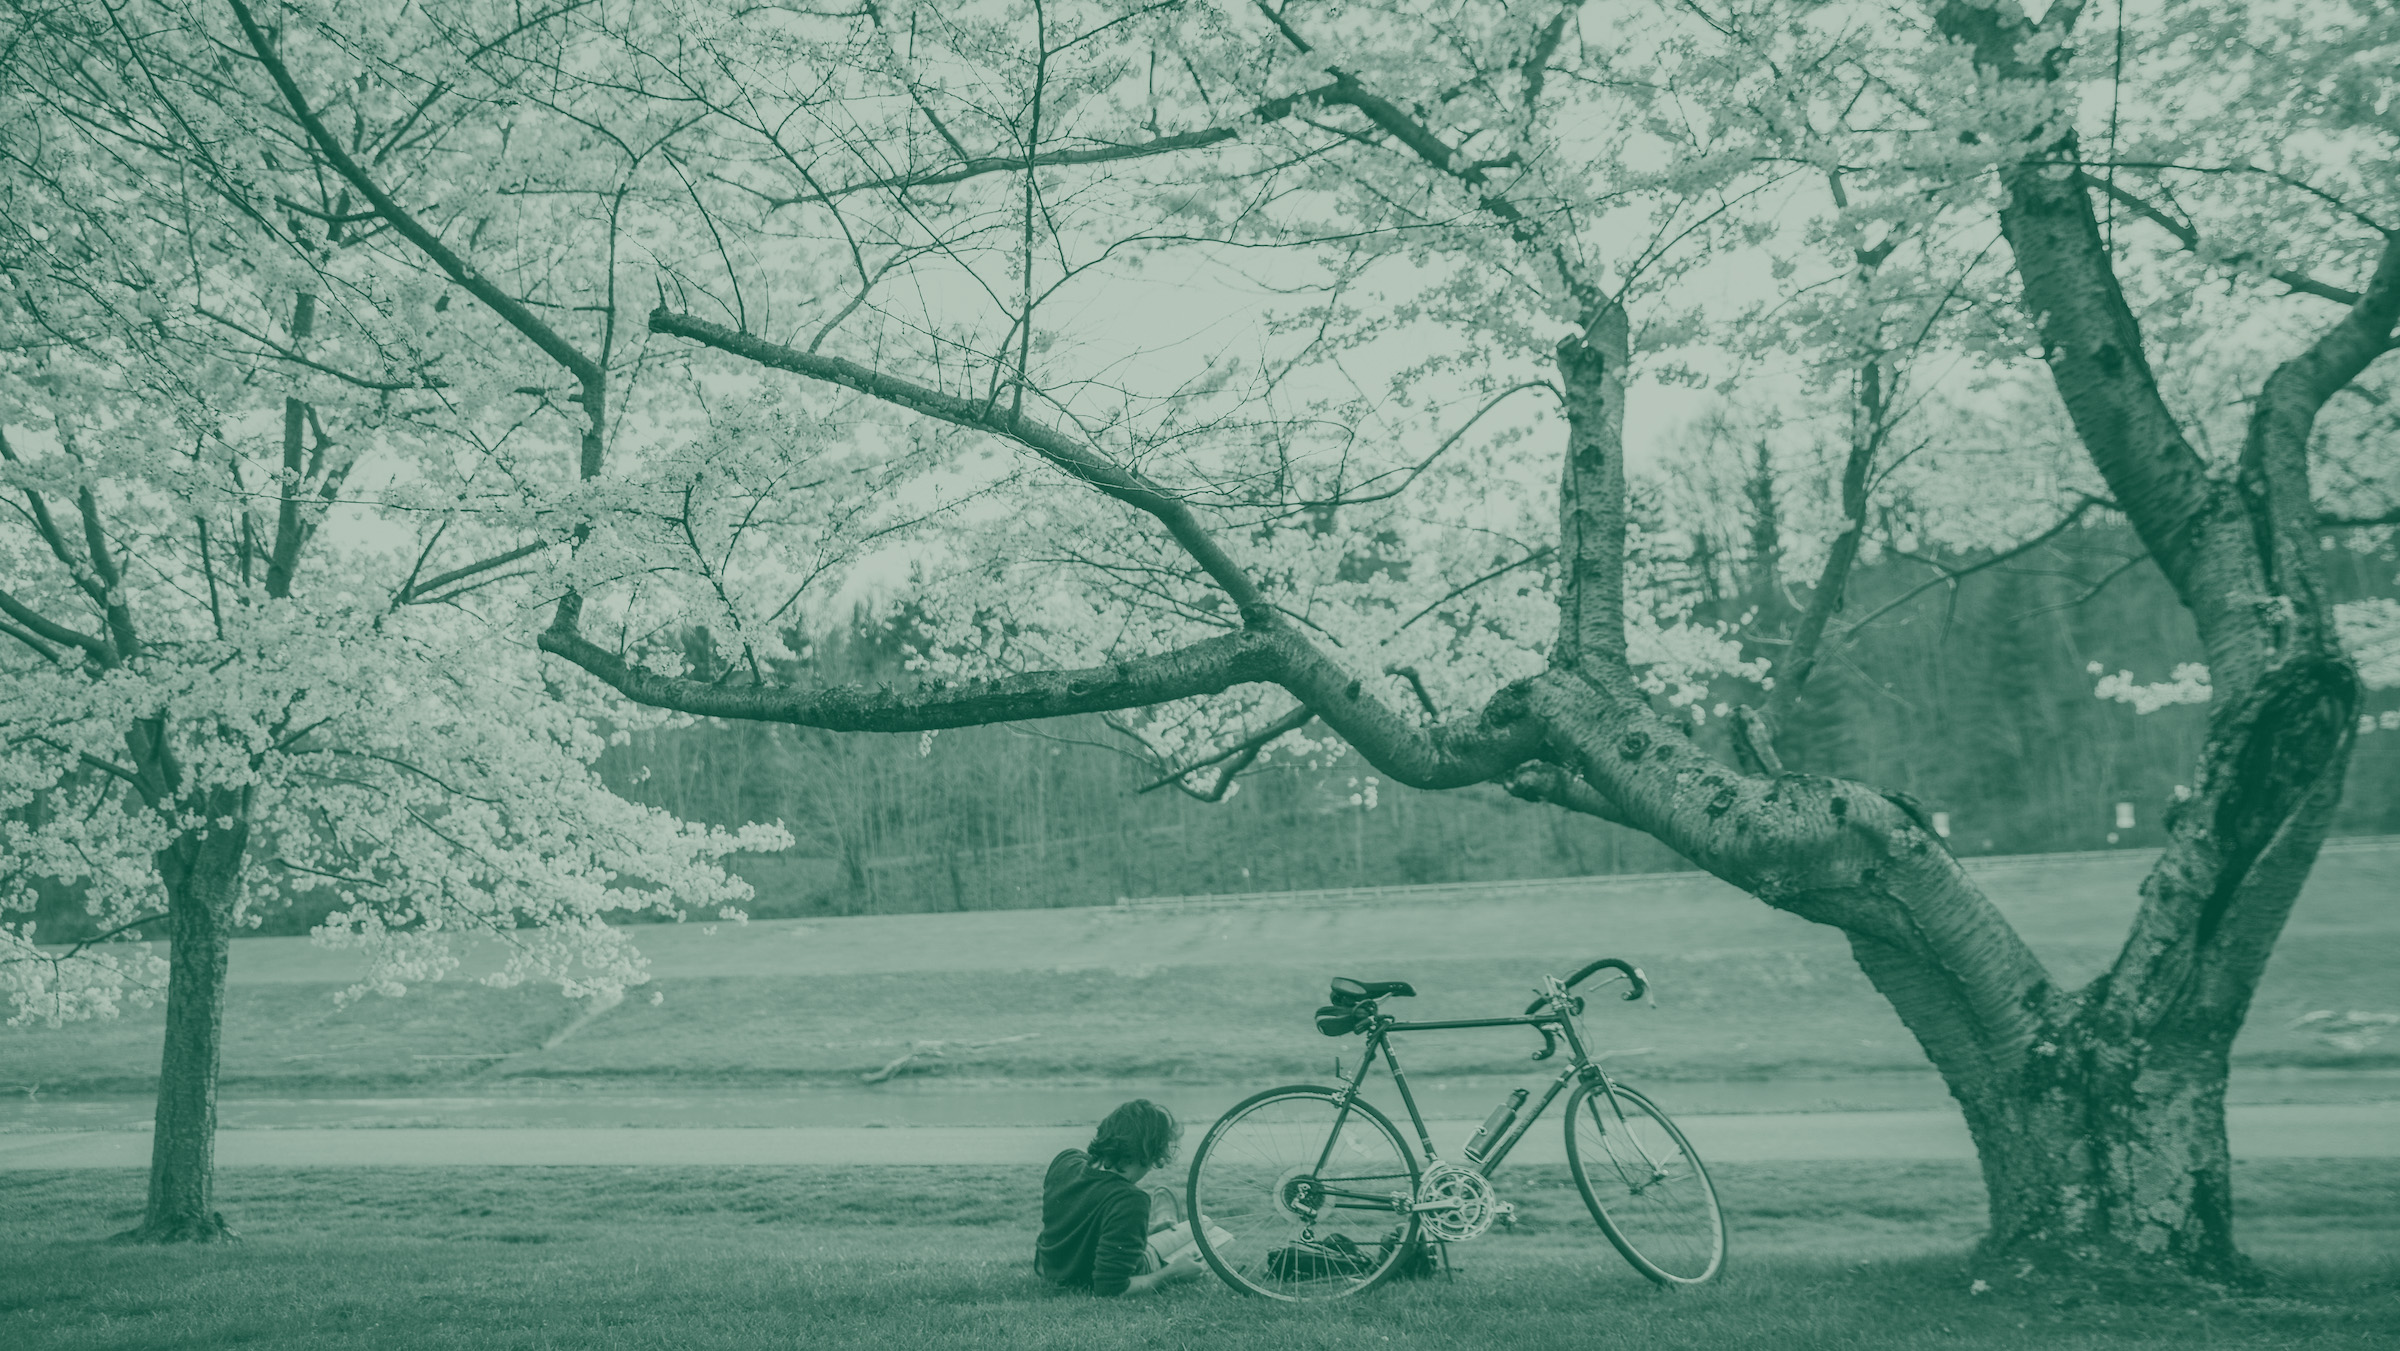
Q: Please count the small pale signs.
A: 2